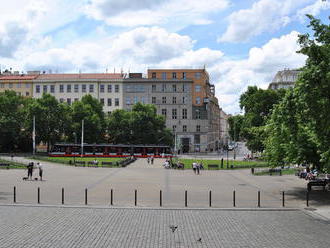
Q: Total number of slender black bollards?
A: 13